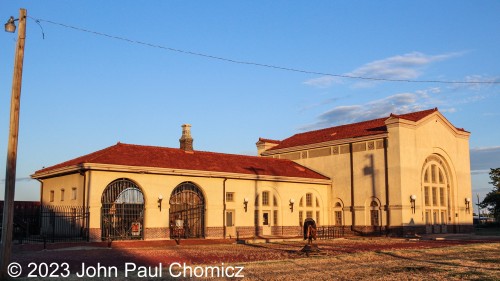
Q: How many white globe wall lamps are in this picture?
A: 5